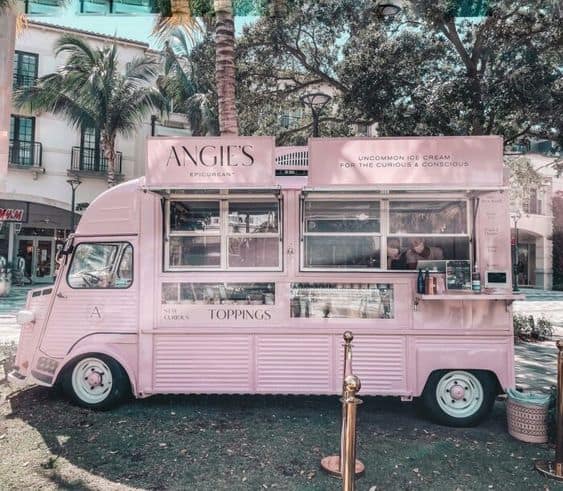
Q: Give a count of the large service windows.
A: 2